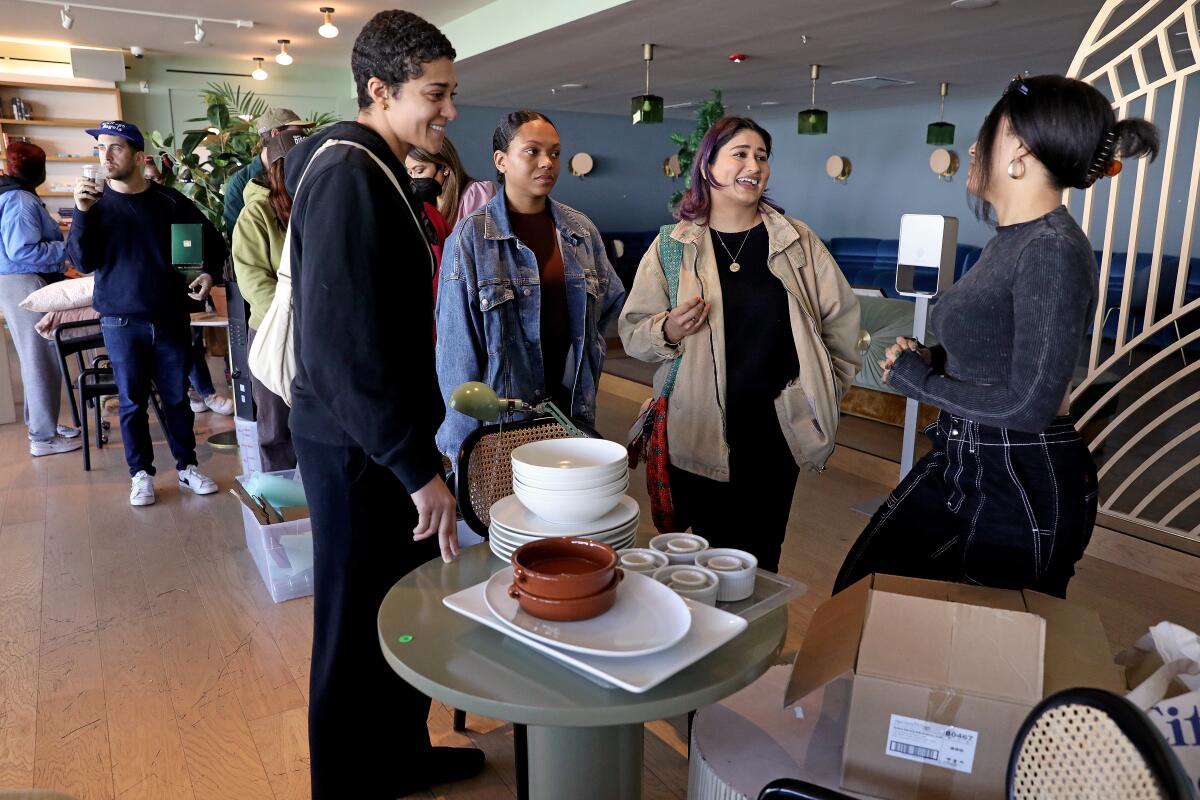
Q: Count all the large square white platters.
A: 1